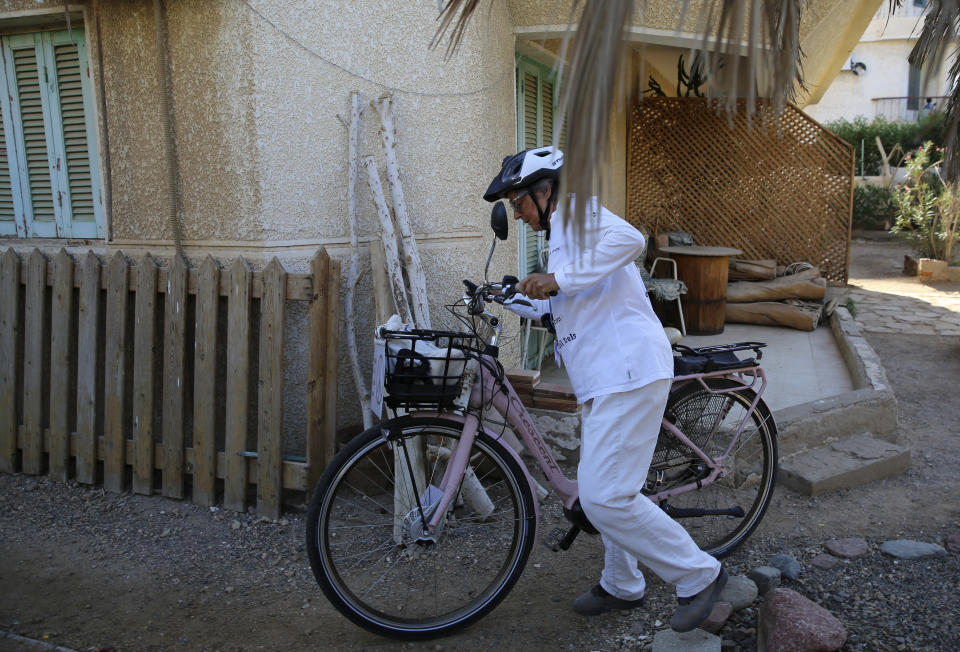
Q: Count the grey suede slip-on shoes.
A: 2